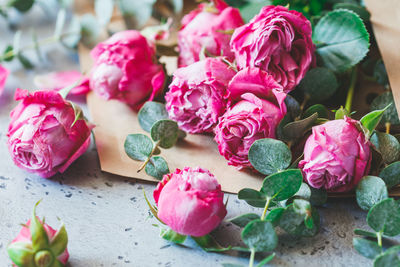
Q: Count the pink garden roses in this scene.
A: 9